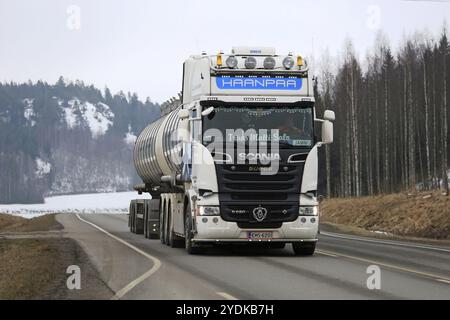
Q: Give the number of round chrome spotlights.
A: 4